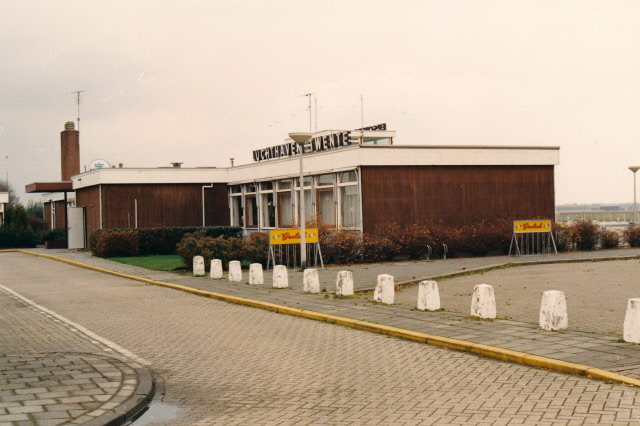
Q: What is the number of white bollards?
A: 12